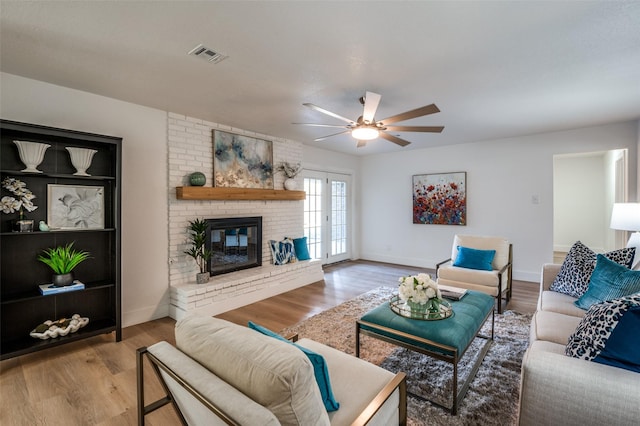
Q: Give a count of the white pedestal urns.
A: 2